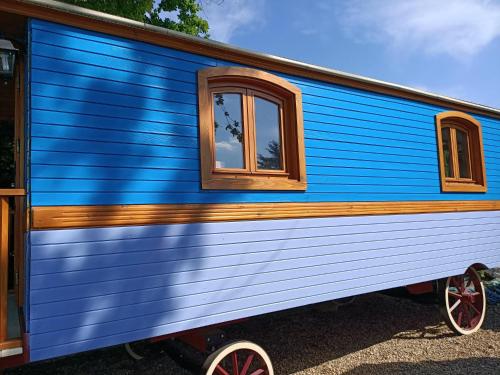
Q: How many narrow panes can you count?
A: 4